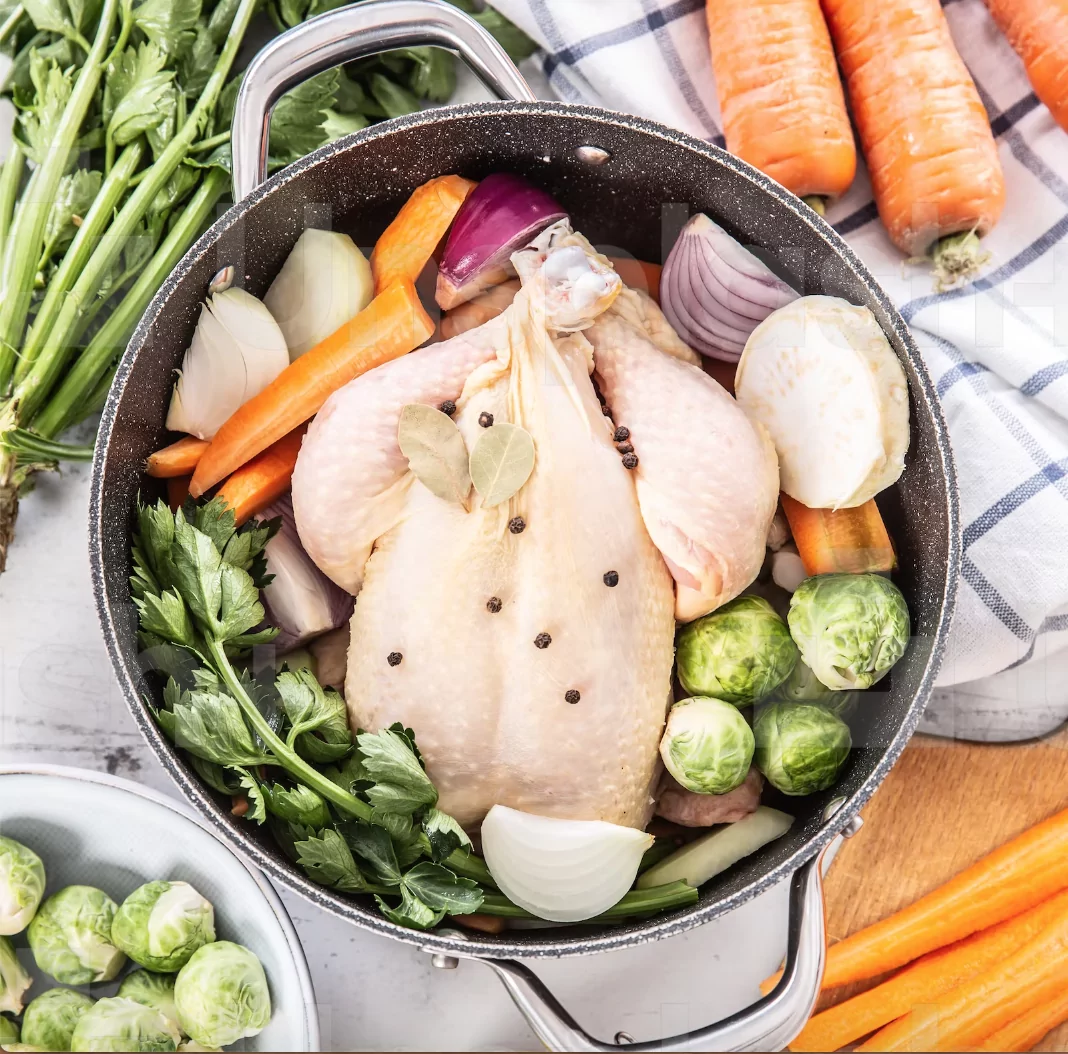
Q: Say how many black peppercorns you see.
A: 12